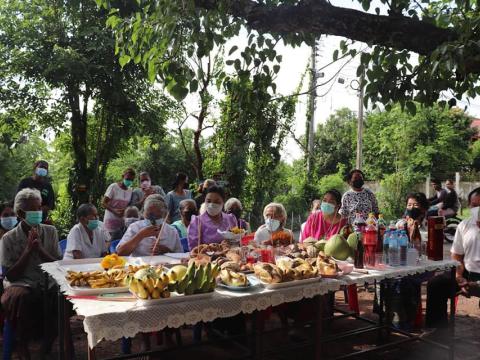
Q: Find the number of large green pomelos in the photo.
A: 3